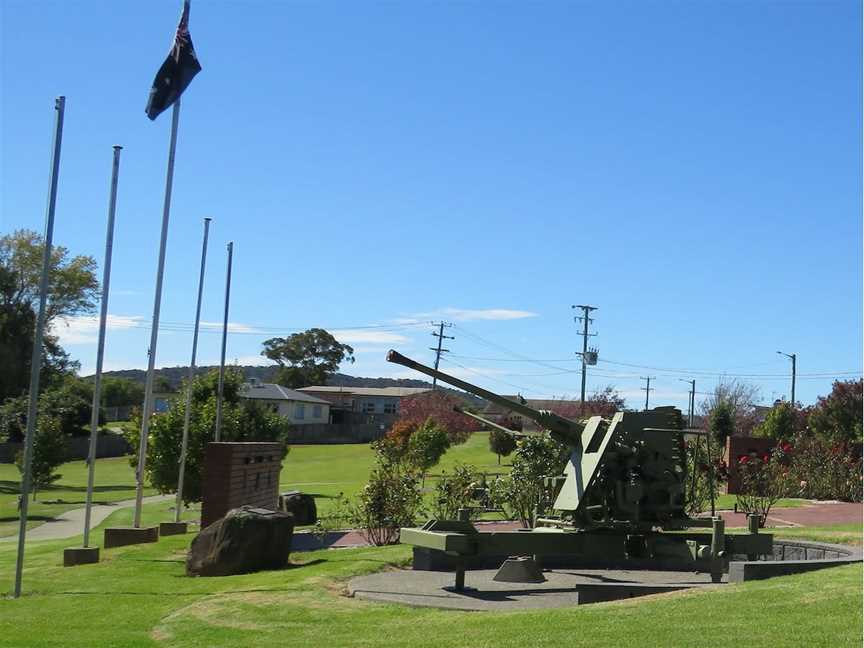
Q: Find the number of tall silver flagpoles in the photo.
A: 5